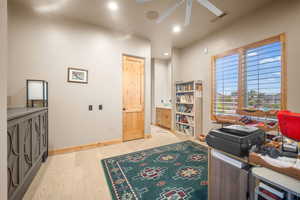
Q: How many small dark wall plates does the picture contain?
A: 2